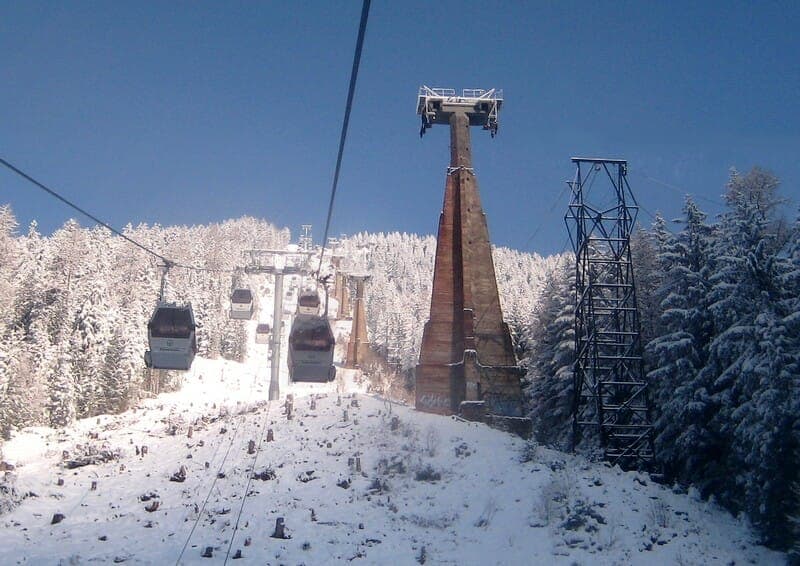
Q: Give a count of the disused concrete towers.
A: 3